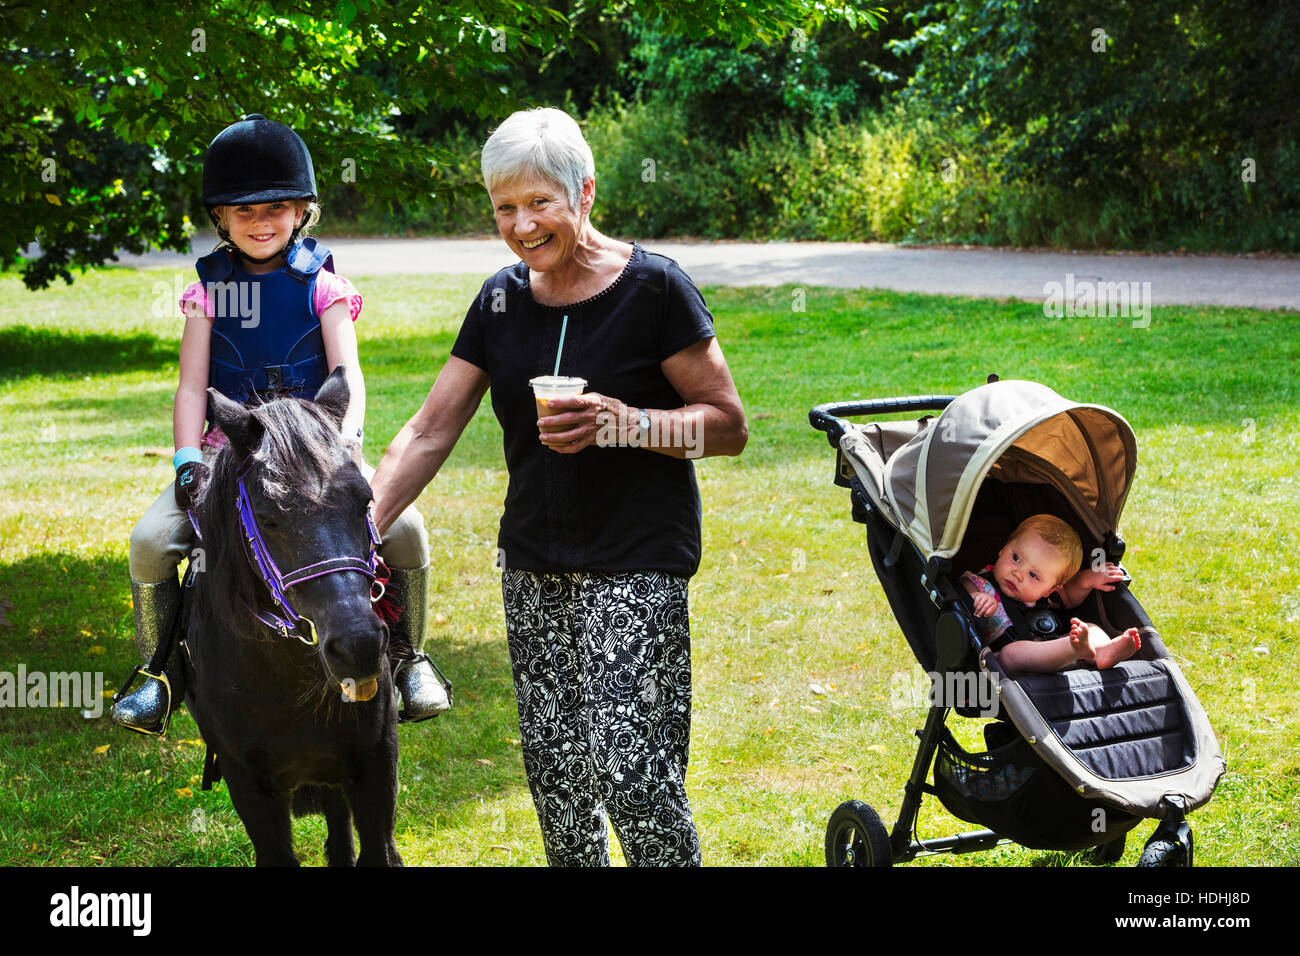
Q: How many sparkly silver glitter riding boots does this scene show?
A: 2